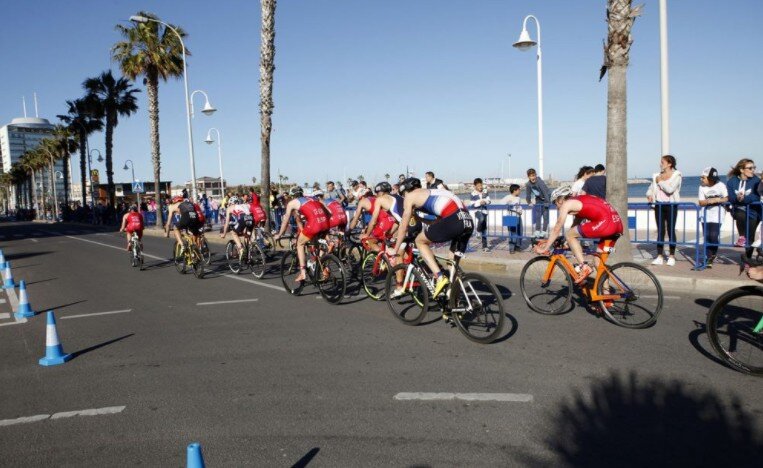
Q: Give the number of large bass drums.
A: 0